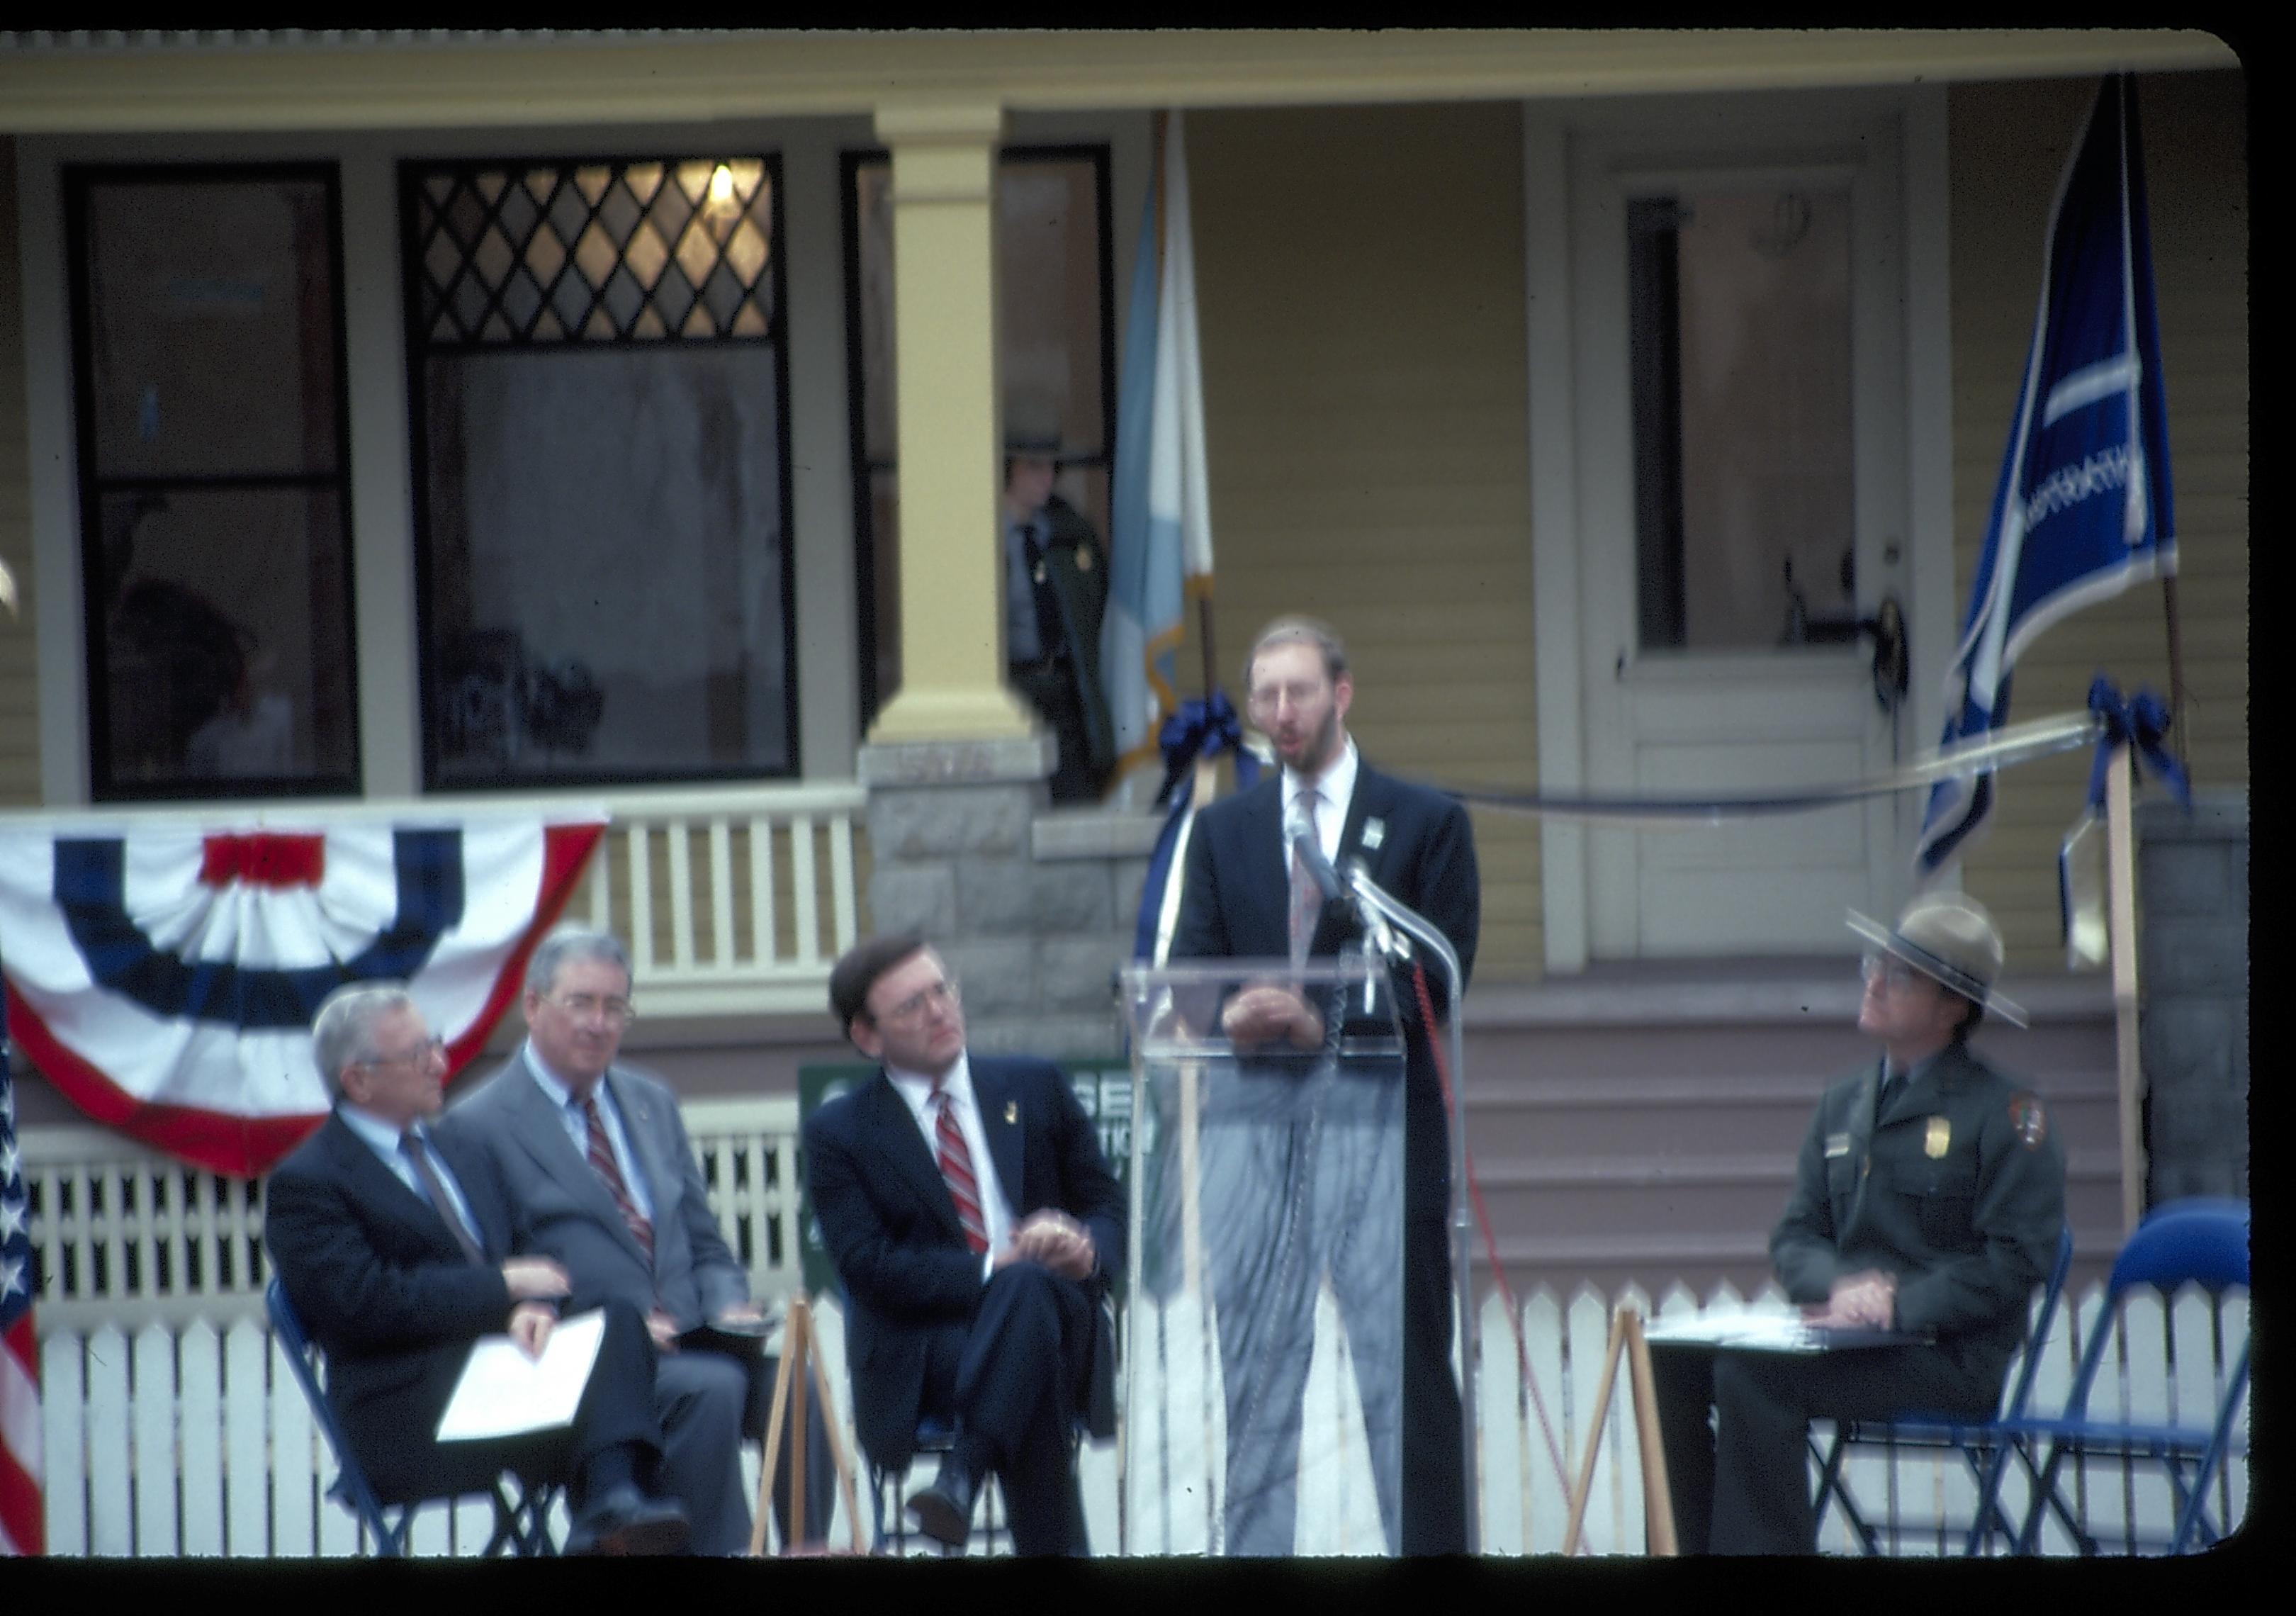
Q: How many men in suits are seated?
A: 3